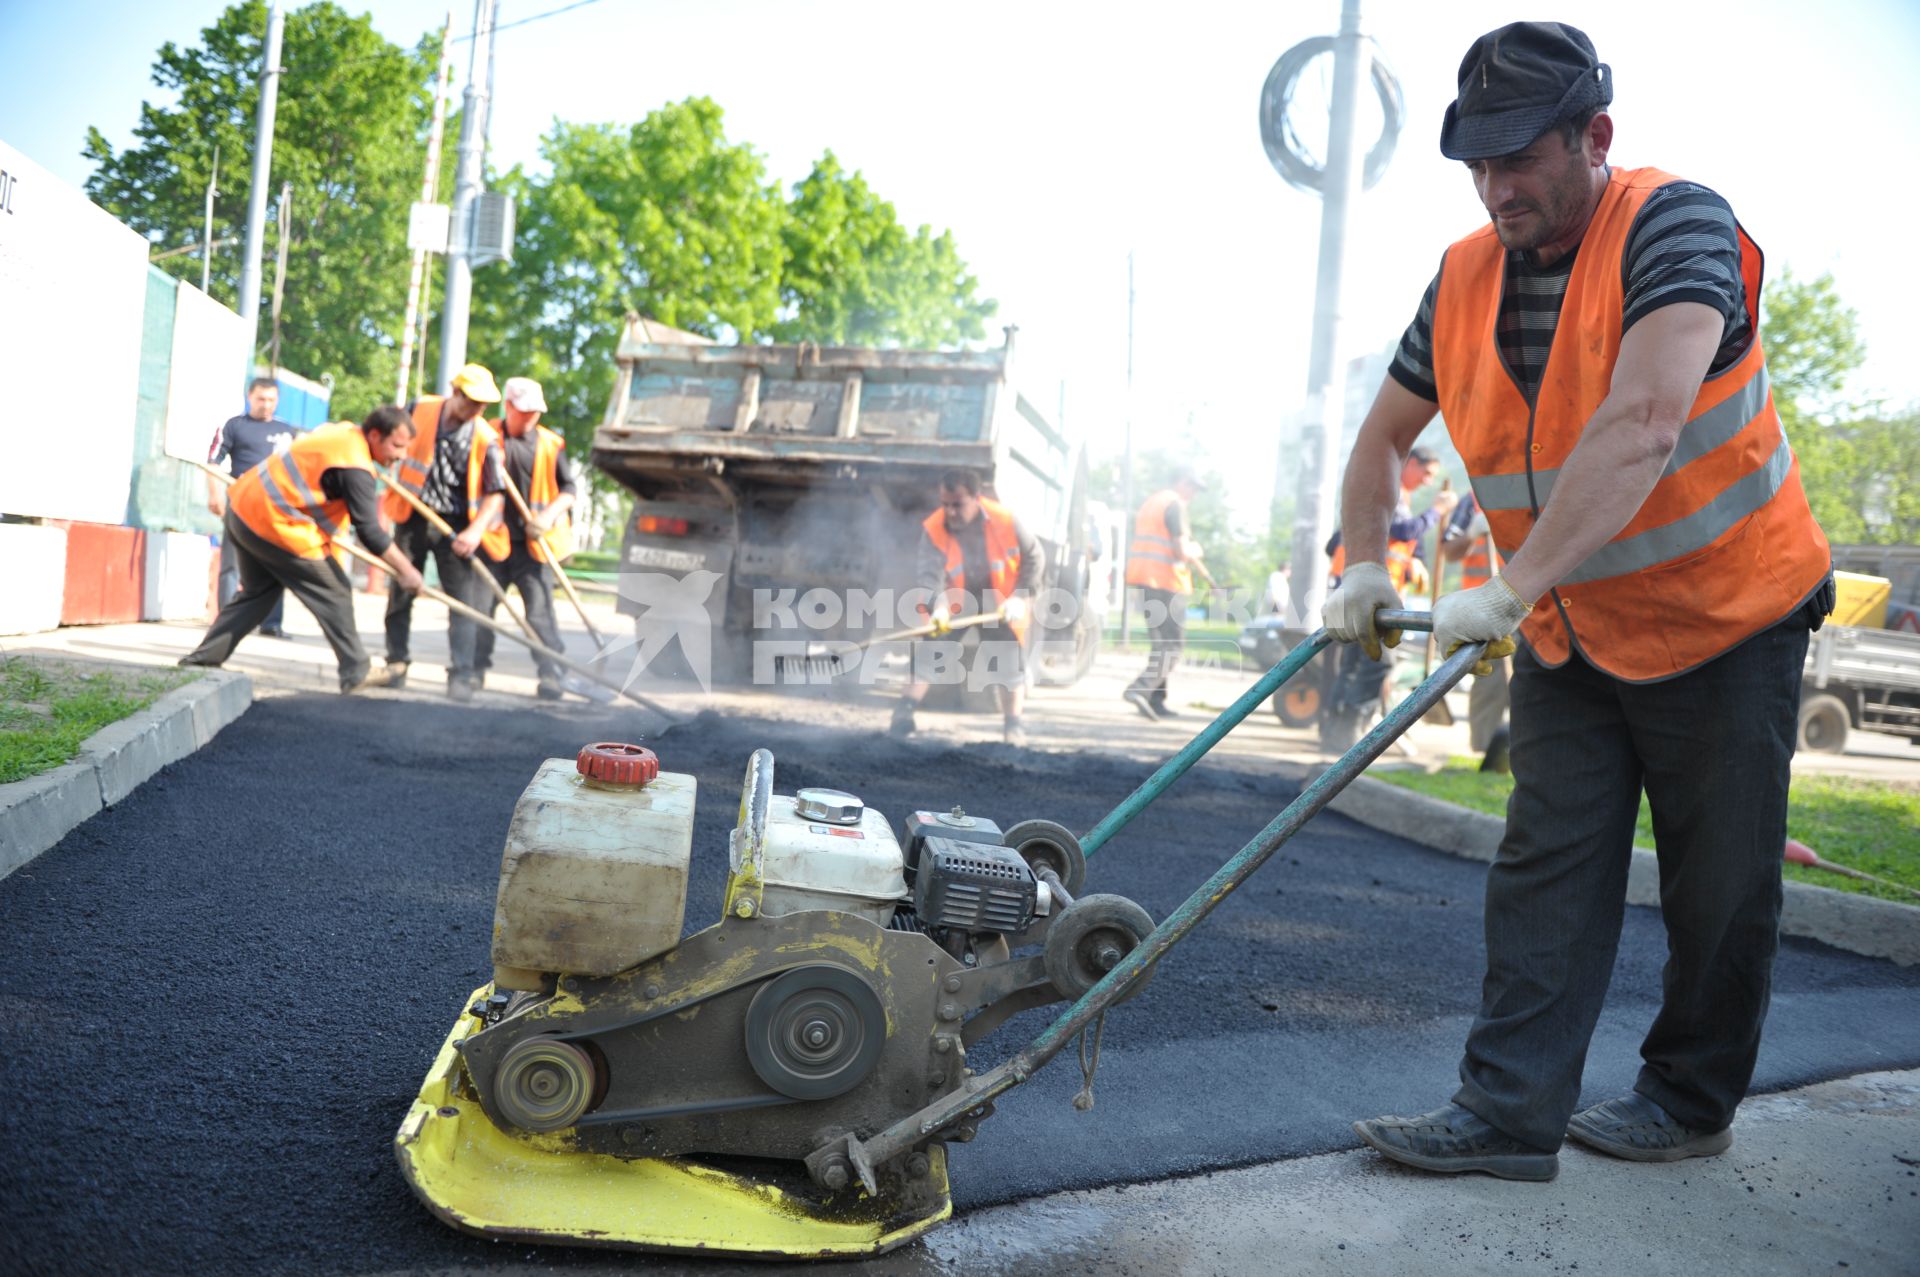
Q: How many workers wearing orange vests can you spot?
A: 8